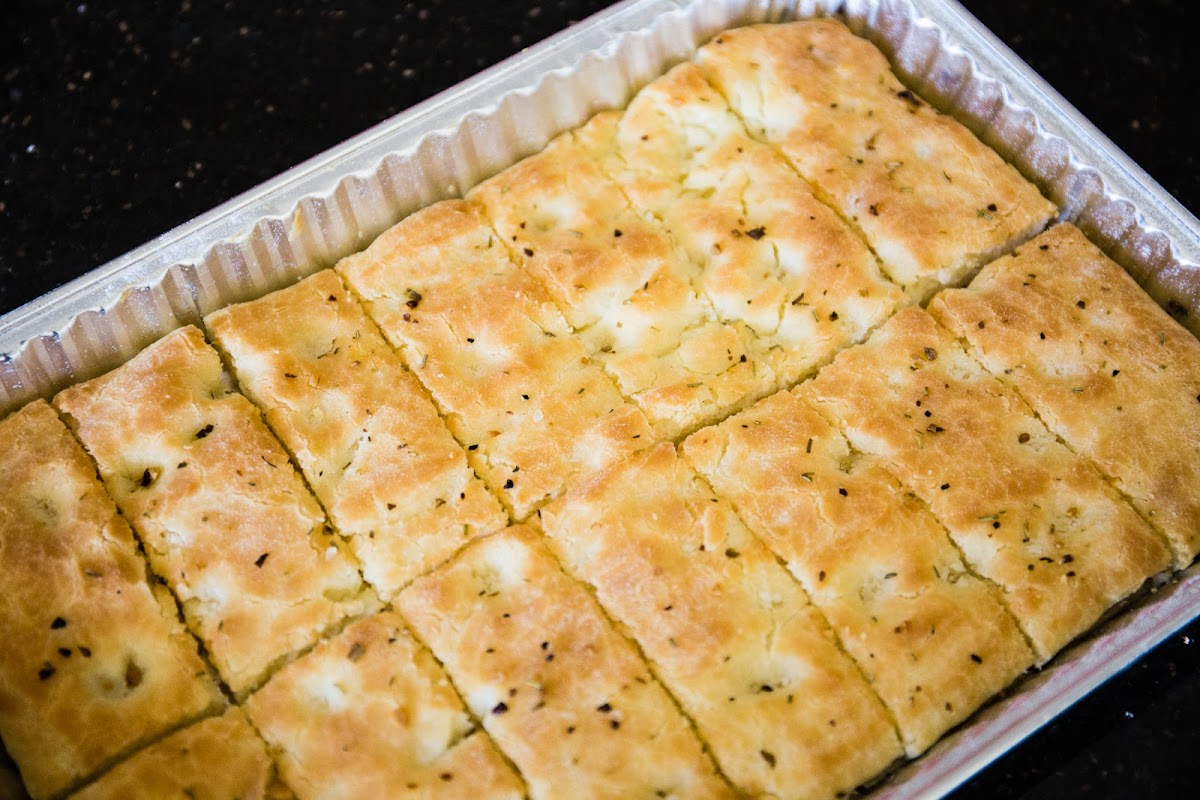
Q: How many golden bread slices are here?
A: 14